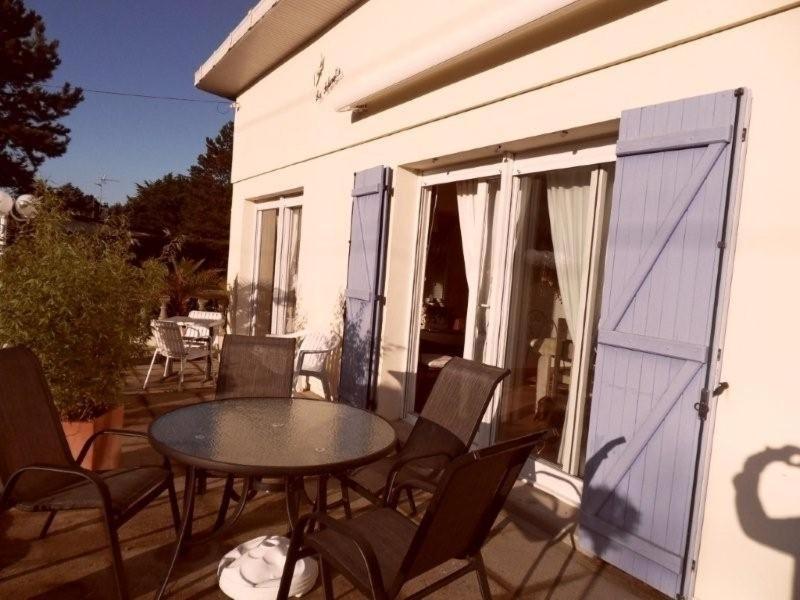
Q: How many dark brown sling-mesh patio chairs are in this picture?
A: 4